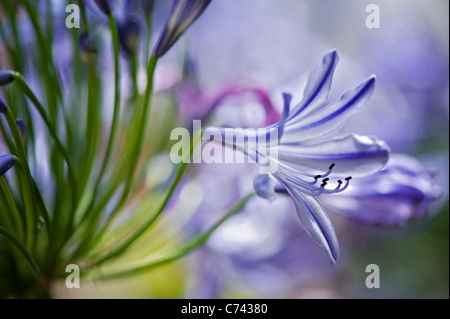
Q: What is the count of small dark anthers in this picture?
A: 6